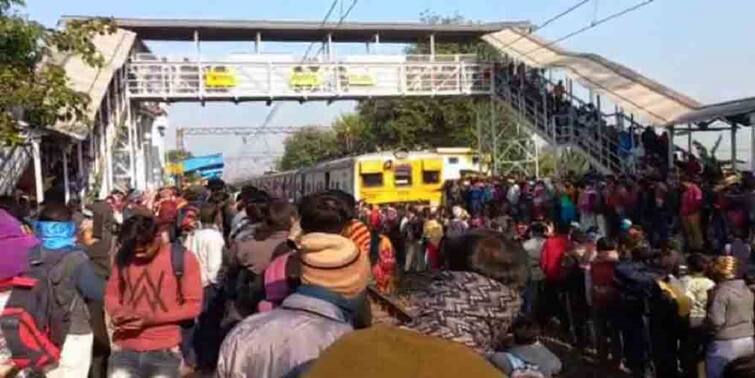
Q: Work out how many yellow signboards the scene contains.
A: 3